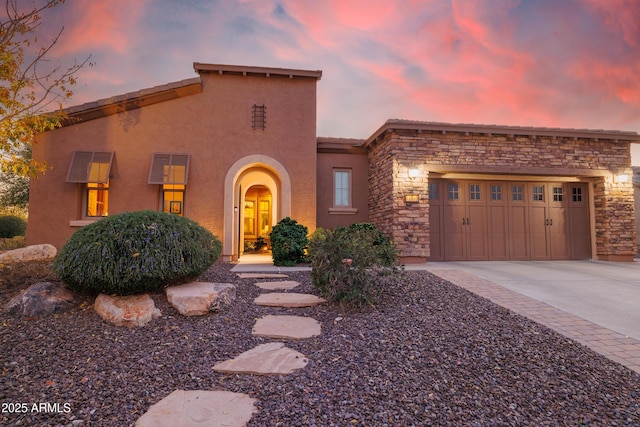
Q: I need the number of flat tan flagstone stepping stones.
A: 6